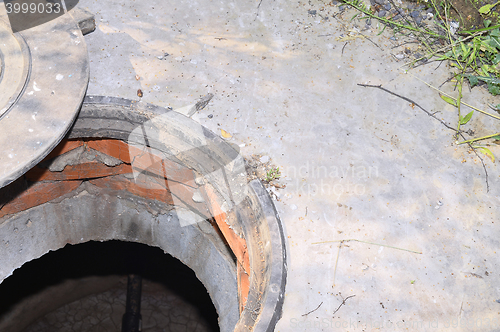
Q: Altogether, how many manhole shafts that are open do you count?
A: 1